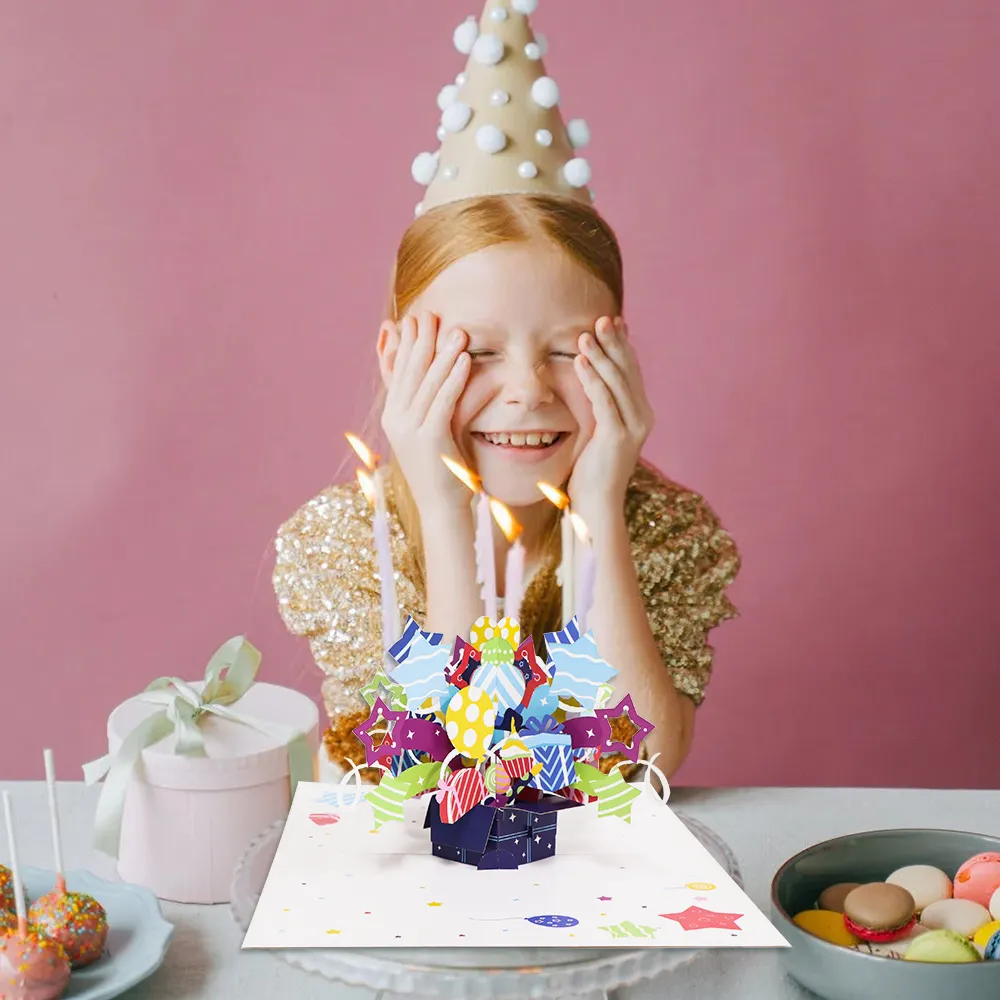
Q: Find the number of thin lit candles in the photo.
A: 6